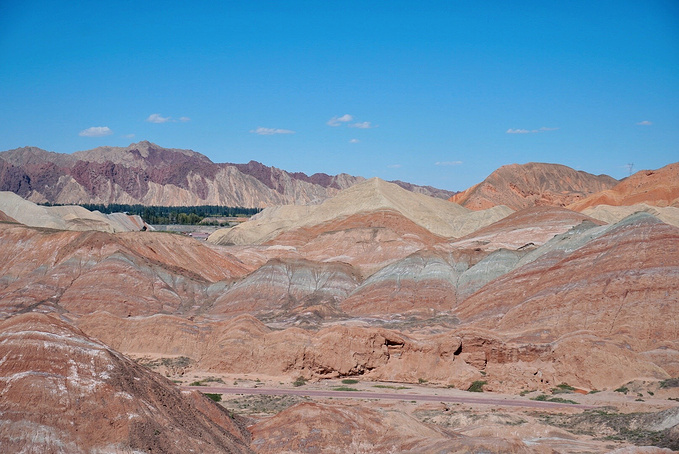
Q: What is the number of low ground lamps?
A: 0